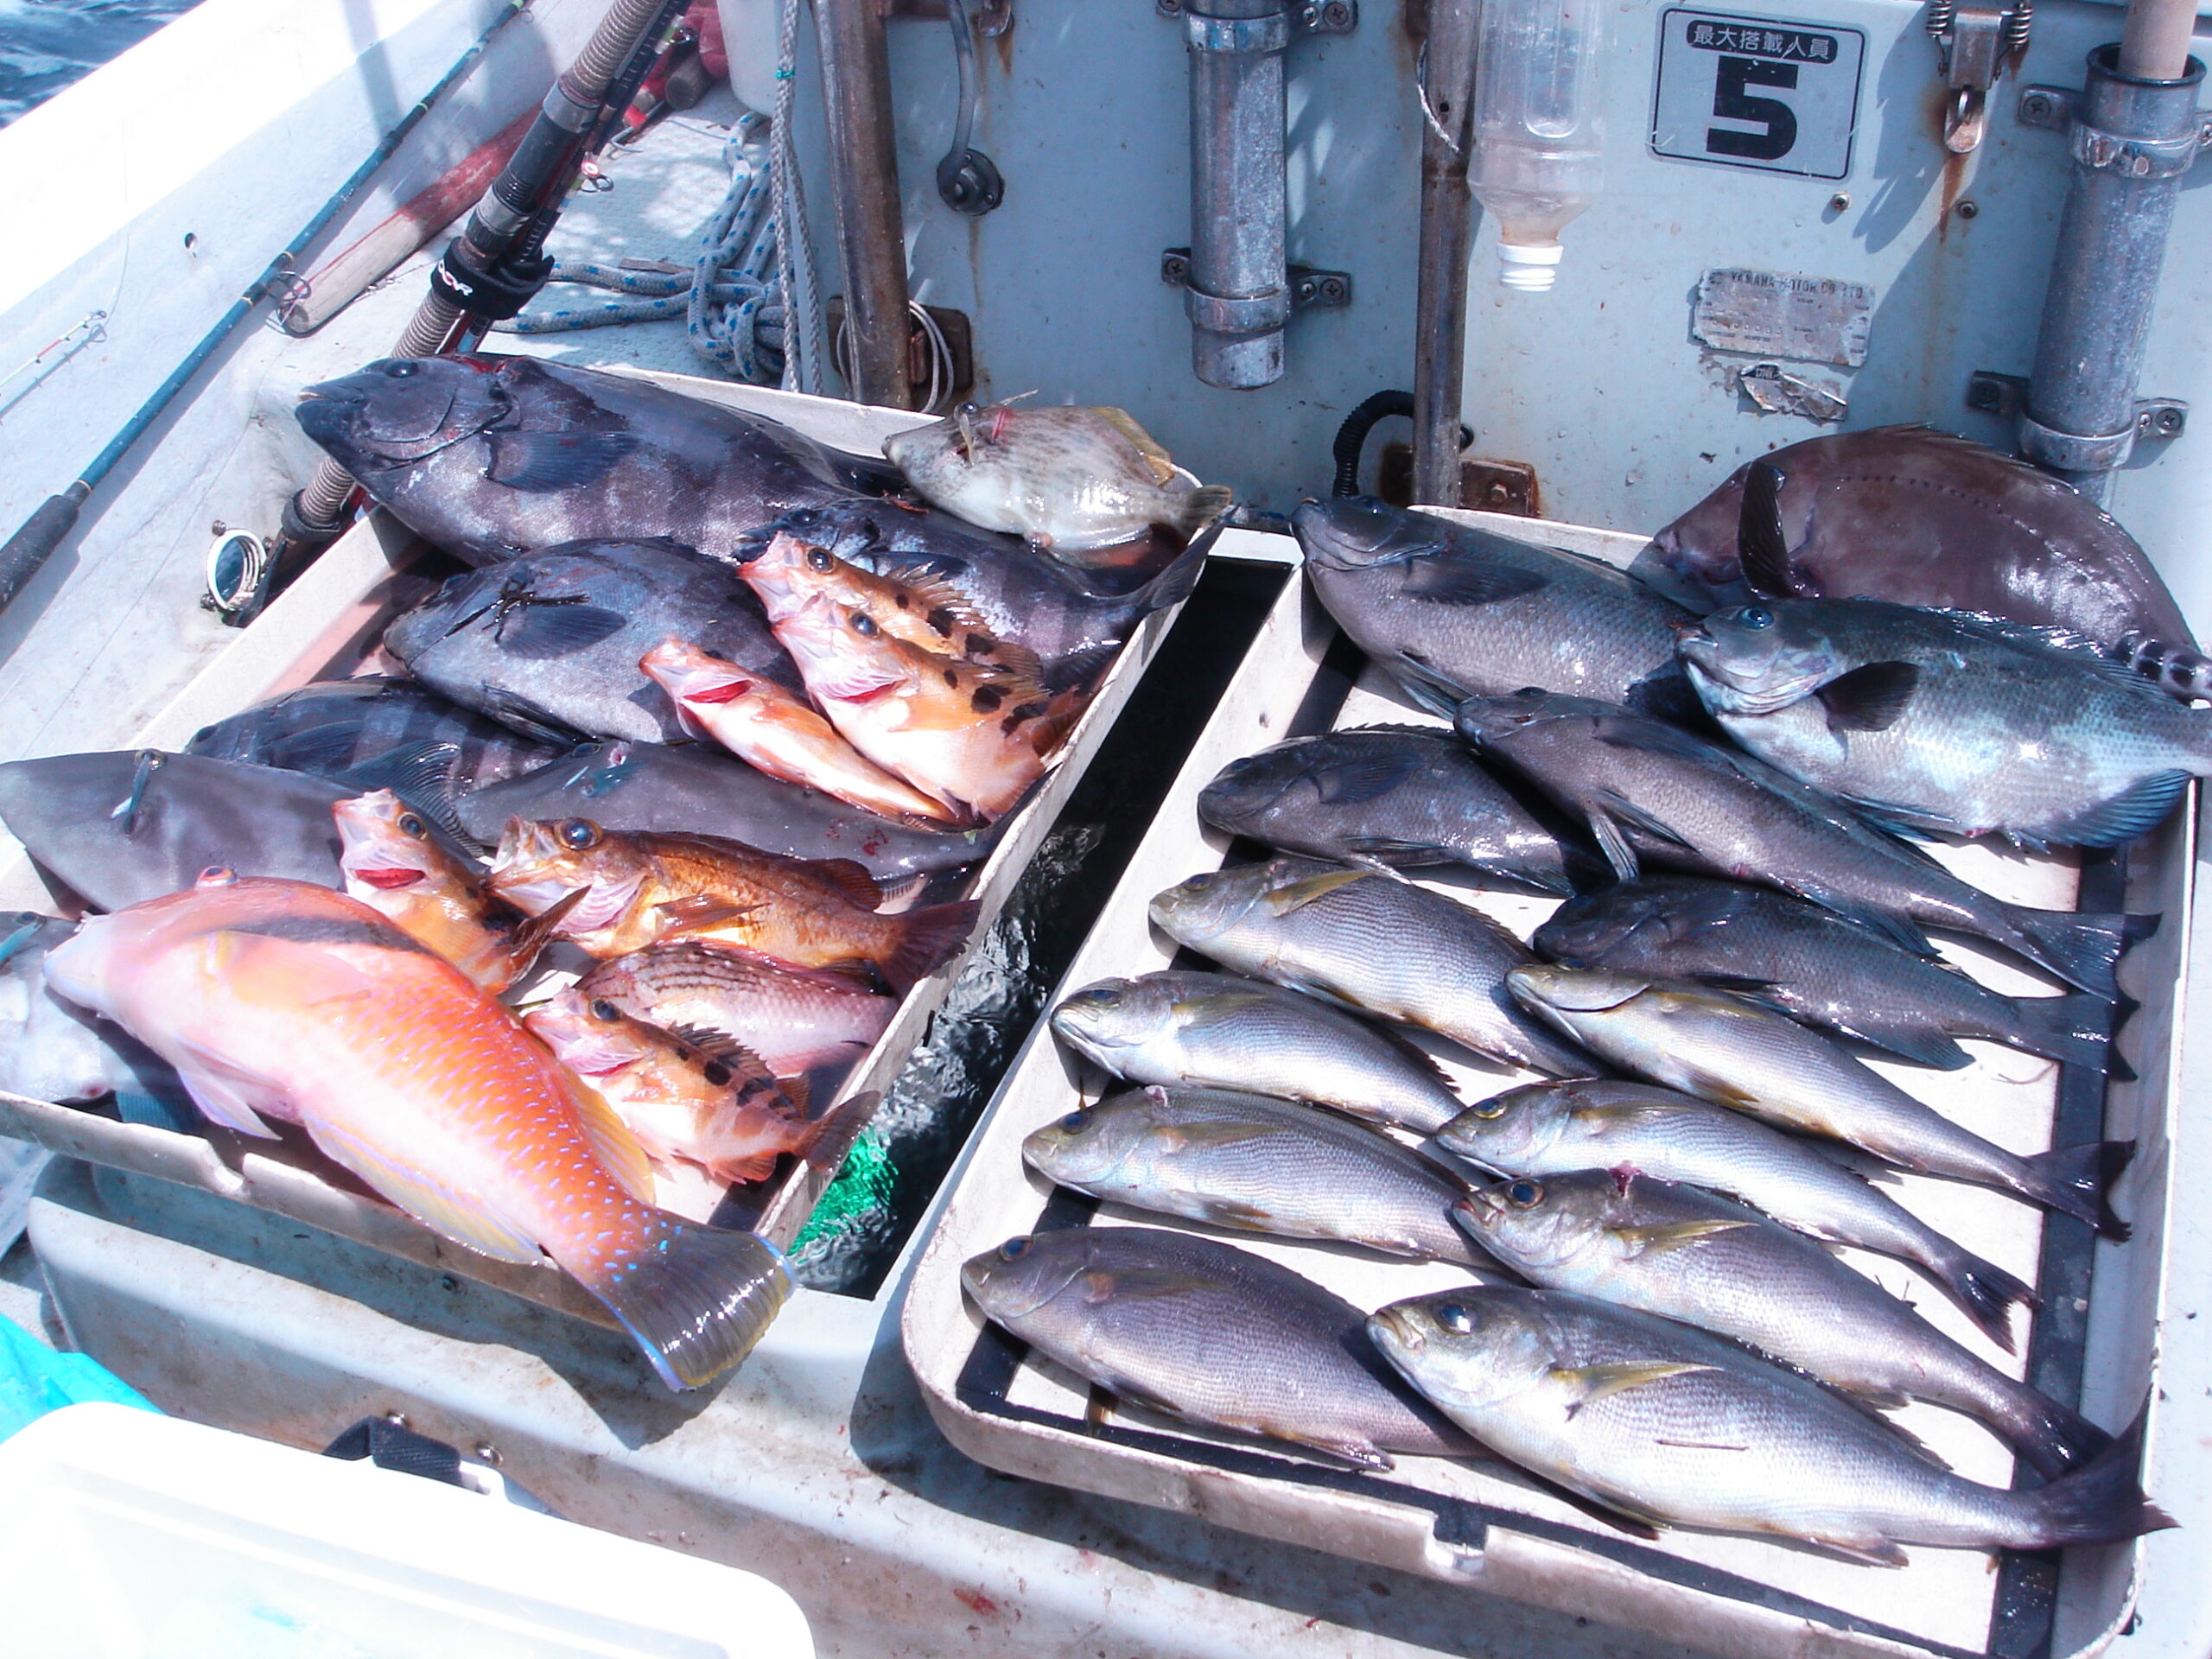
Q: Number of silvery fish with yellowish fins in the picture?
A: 8